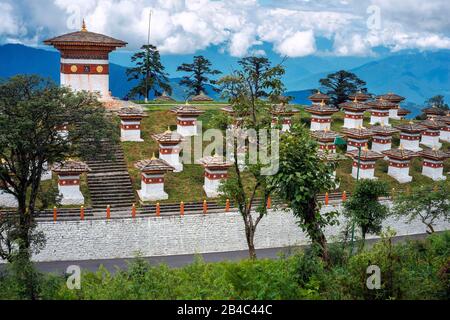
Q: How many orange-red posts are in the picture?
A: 11